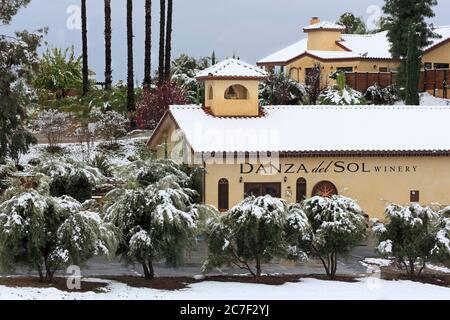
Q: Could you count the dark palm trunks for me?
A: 6